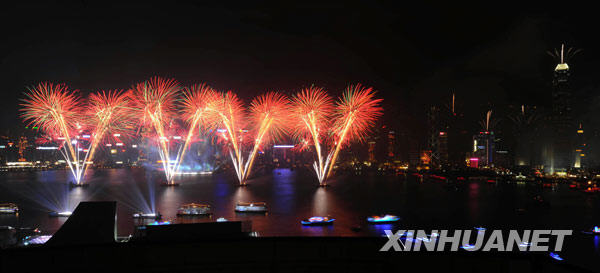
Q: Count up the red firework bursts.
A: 8